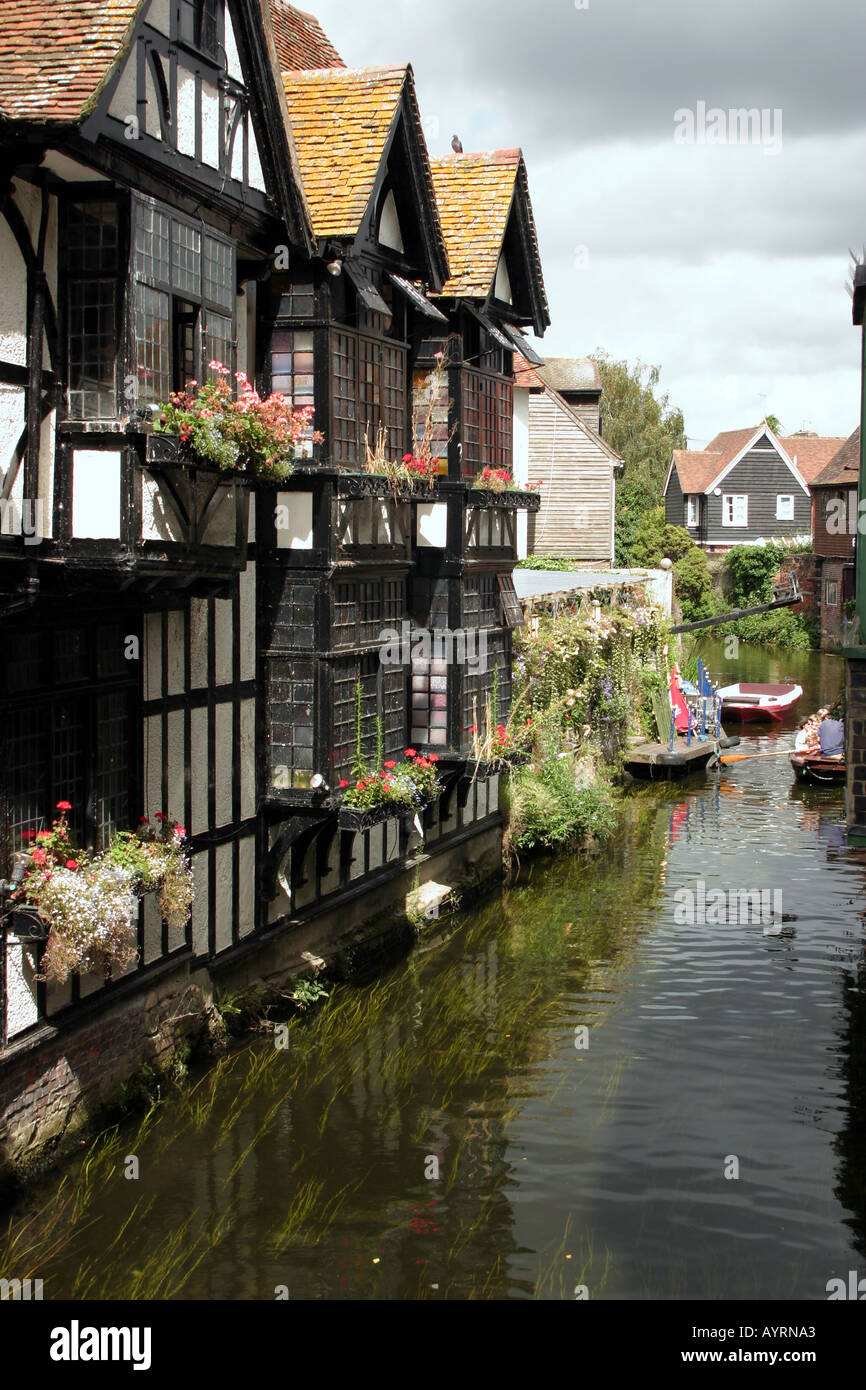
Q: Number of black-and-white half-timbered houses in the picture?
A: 3